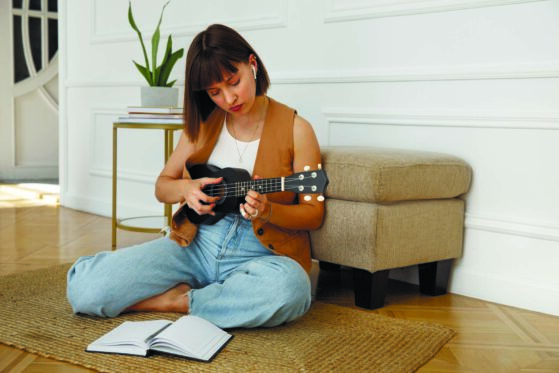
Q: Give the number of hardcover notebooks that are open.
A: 1